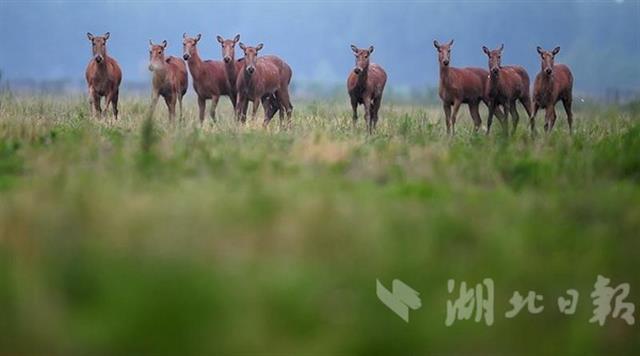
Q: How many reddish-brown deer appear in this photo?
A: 9